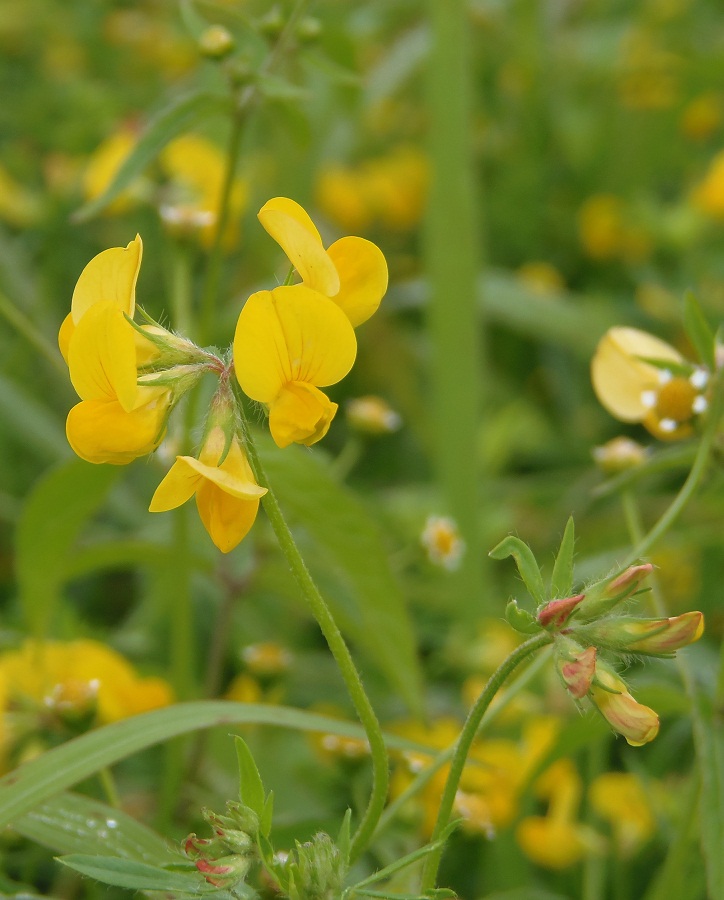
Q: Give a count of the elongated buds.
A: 5